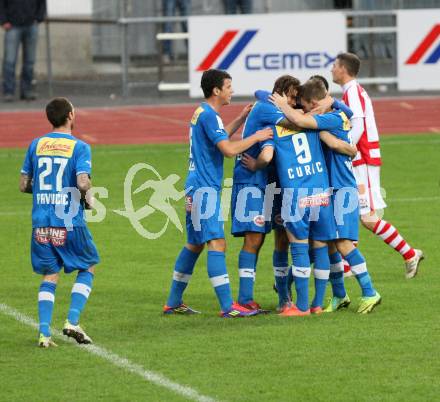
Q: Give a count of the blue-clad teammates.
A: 6